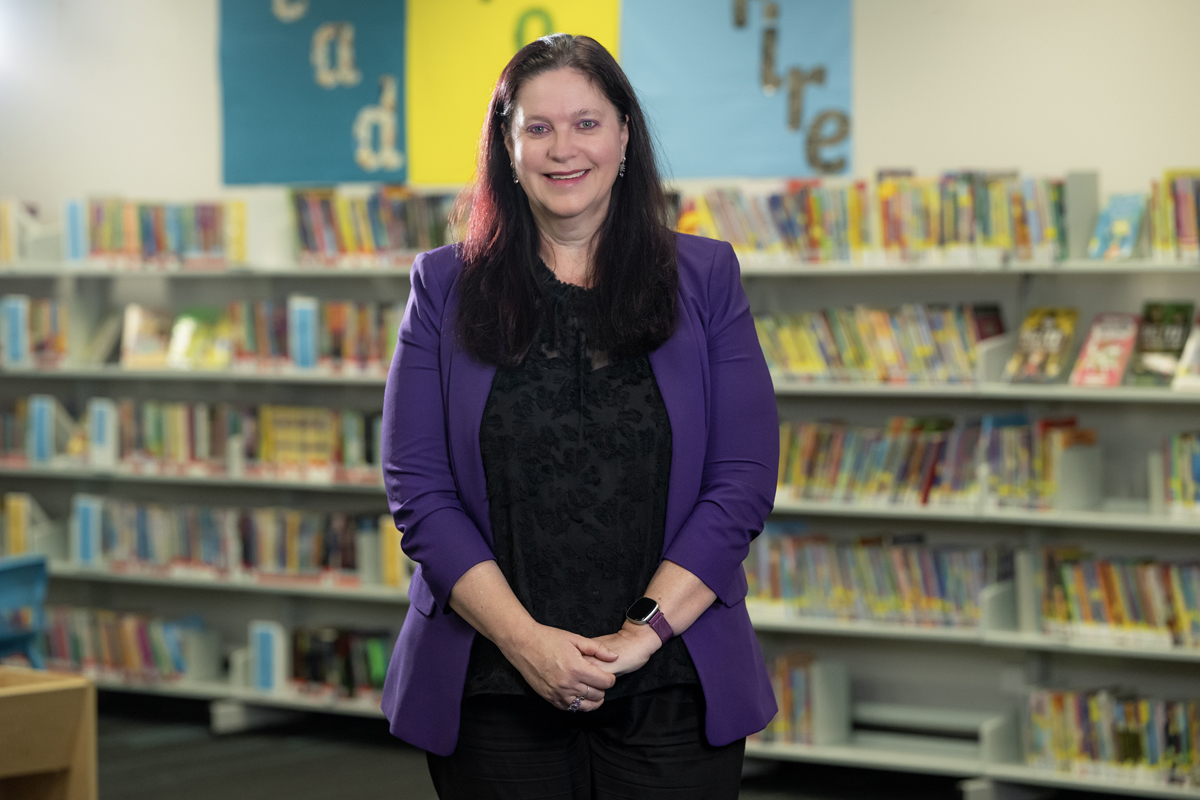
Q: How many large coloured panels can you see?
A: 3